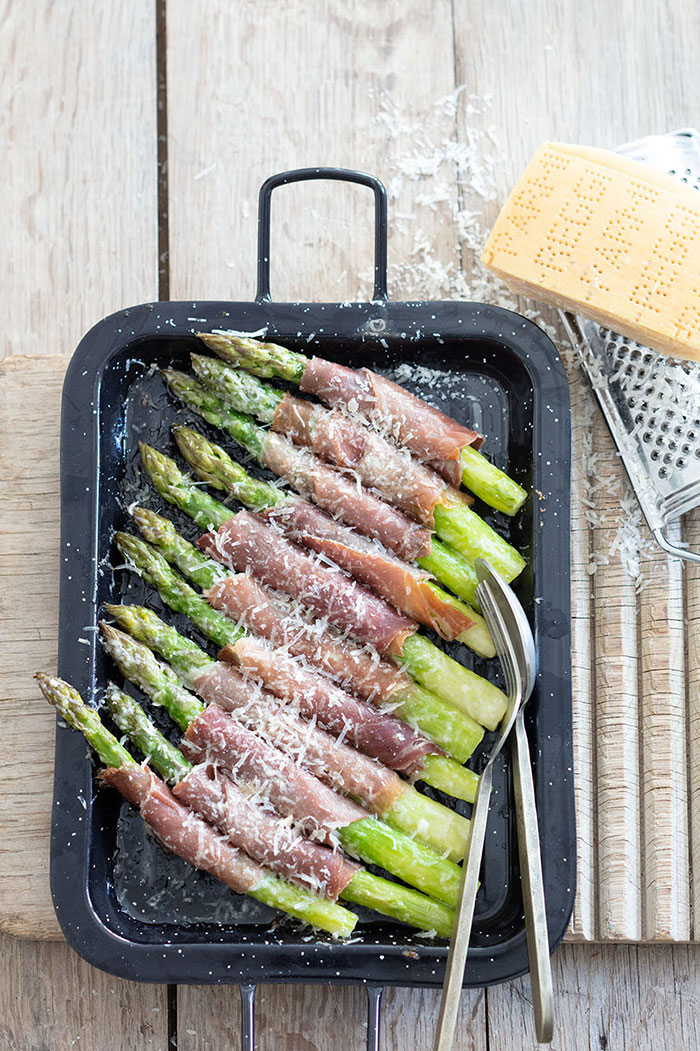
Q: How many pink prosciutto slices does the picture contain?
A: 11